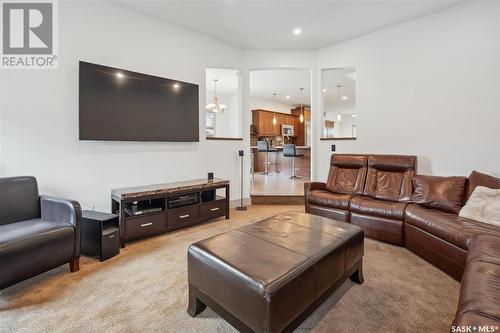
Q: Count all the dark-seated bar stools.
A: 2